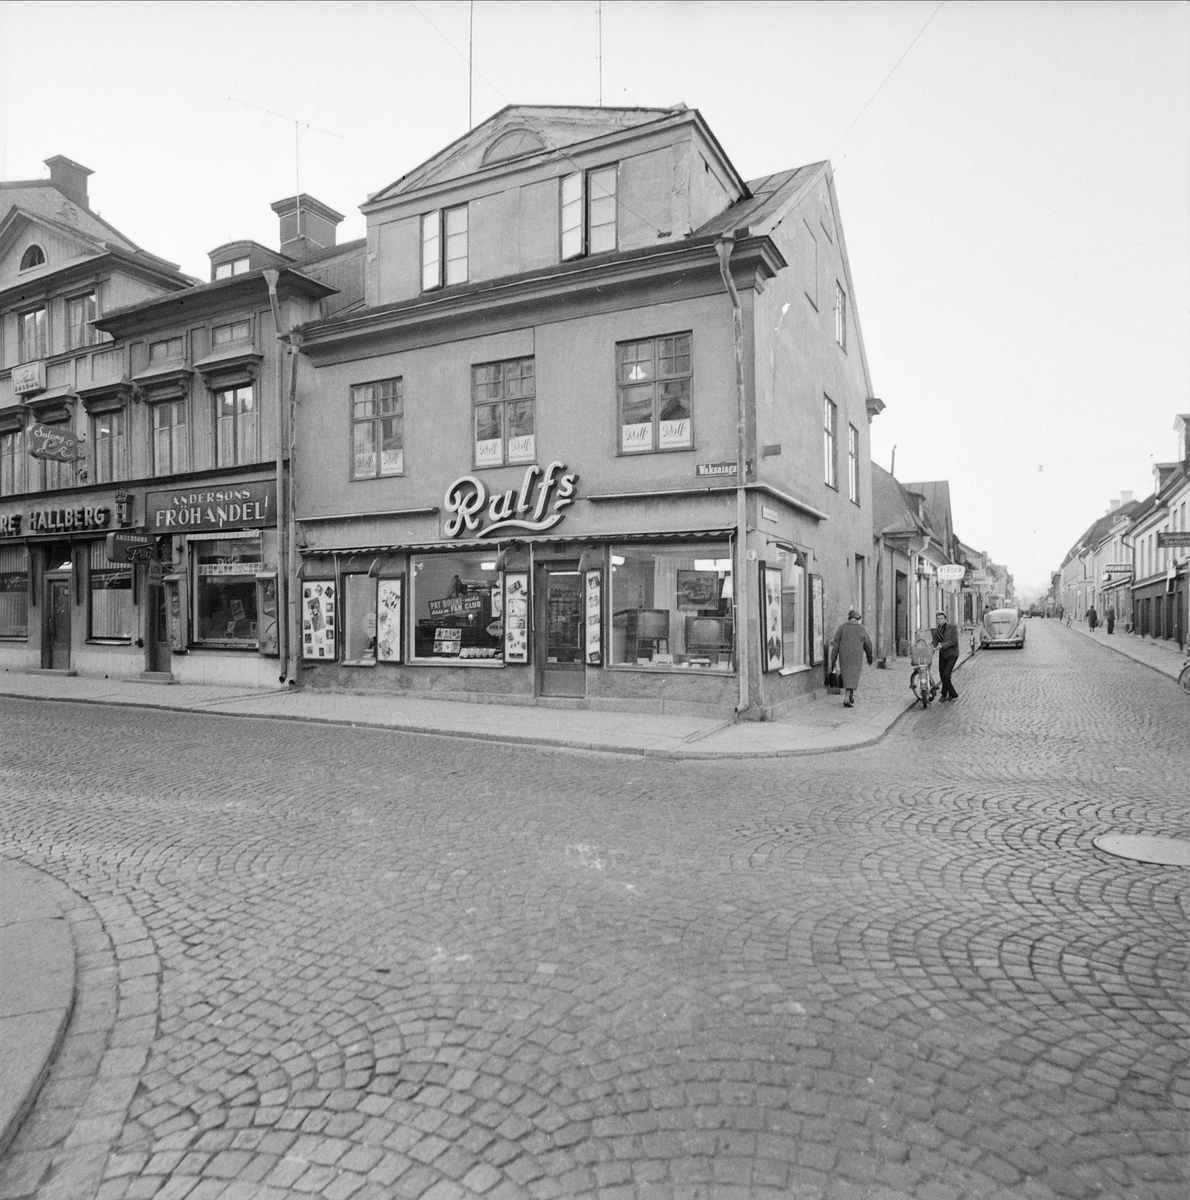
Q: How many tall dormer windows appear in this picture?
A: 2